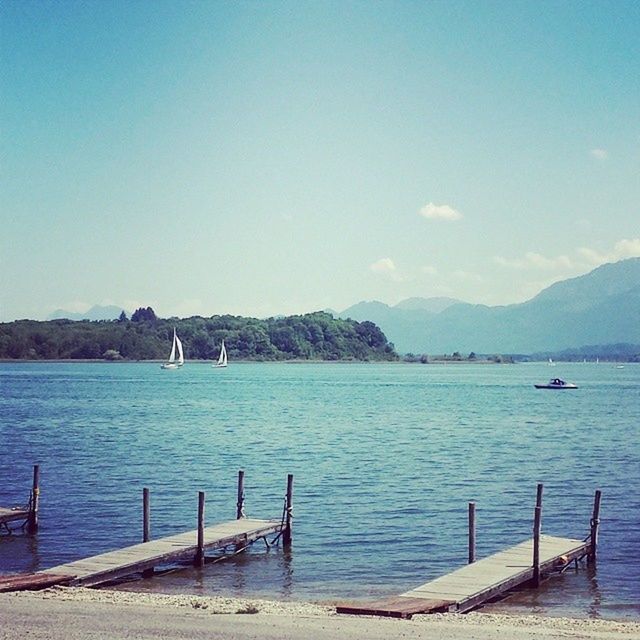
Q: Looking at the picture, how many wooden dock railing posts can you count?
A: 9